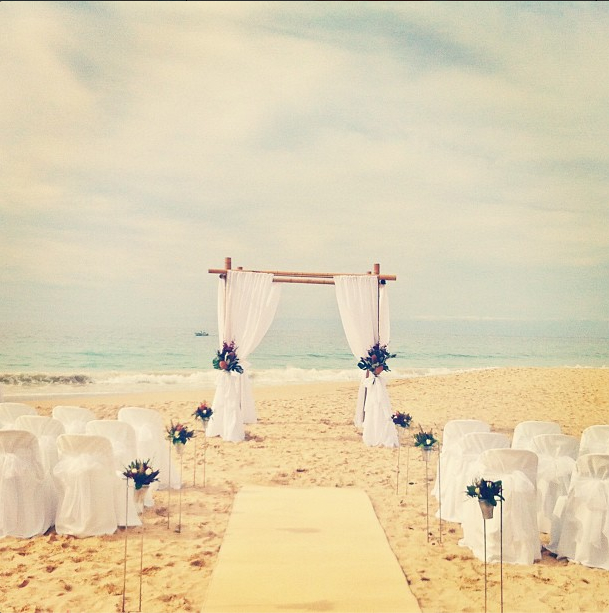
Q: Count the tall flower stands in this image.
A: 6